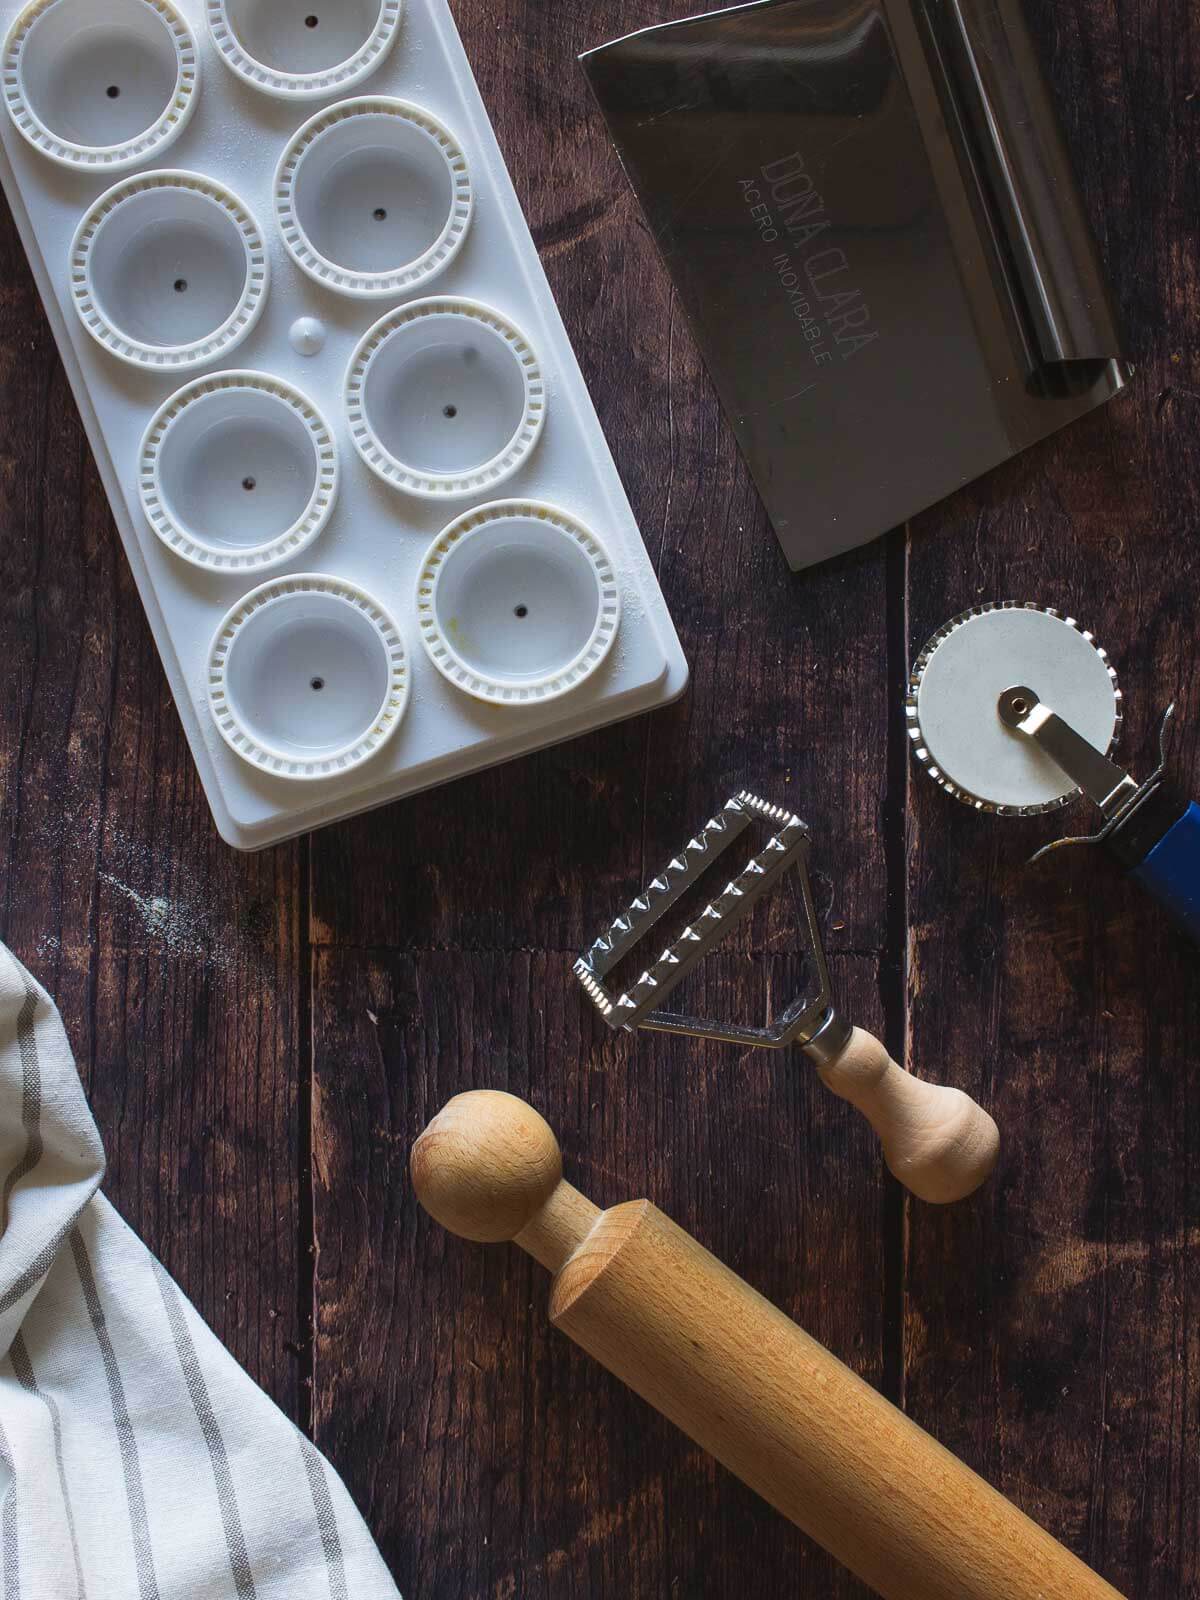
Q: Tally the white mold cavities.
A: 8